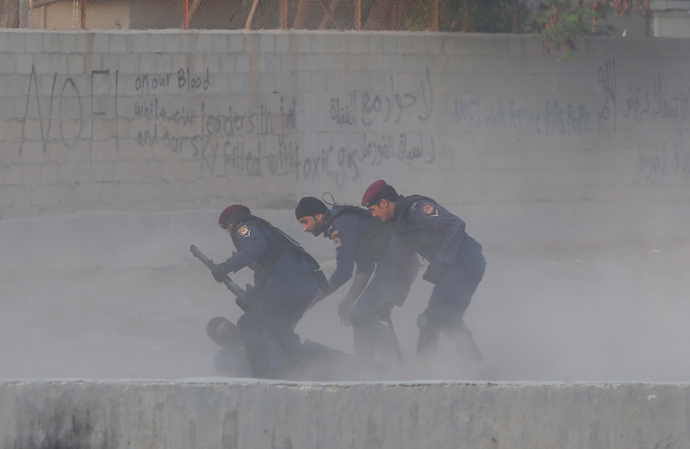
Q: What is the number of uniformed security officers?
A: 3